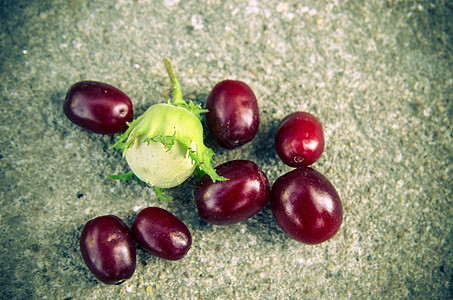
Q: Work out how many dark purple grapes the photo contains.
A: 7